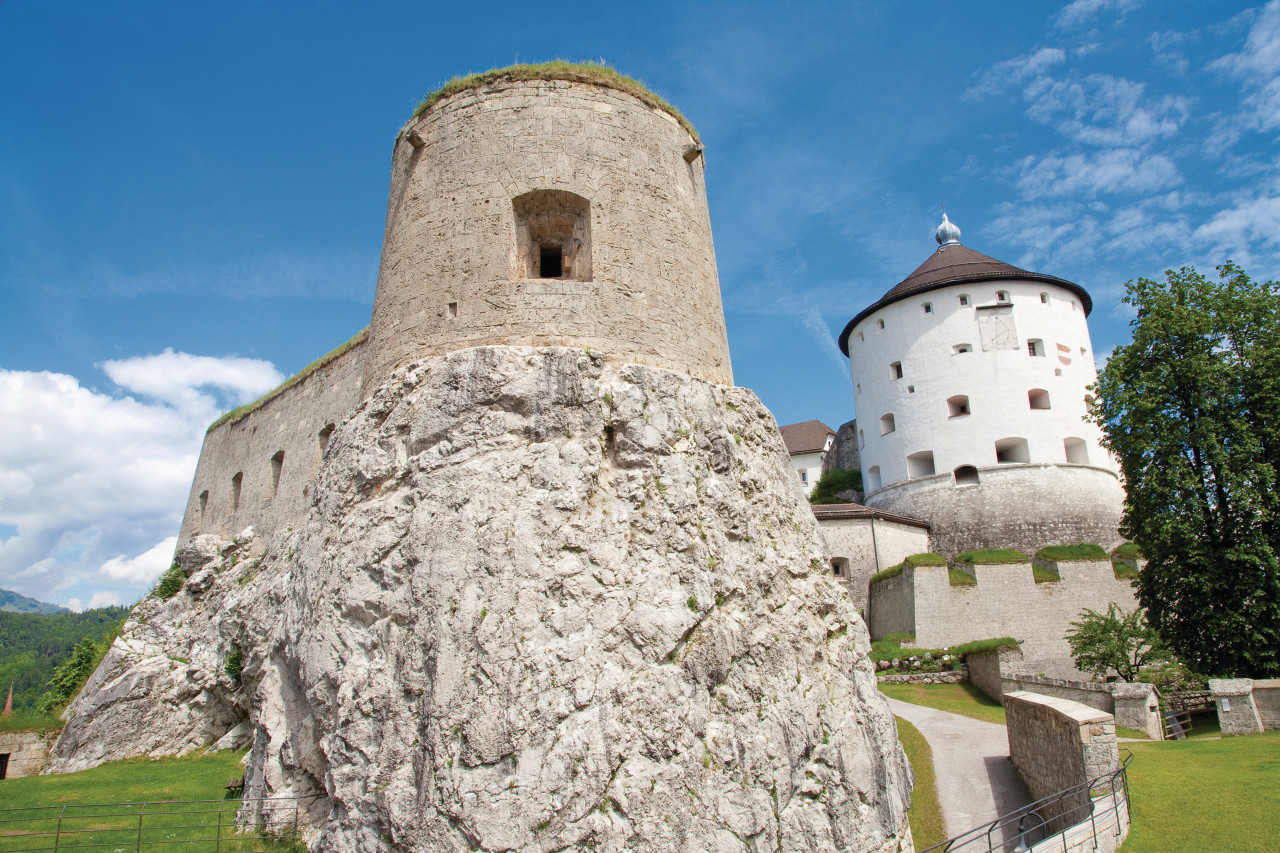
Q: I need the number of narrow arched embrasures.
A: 4